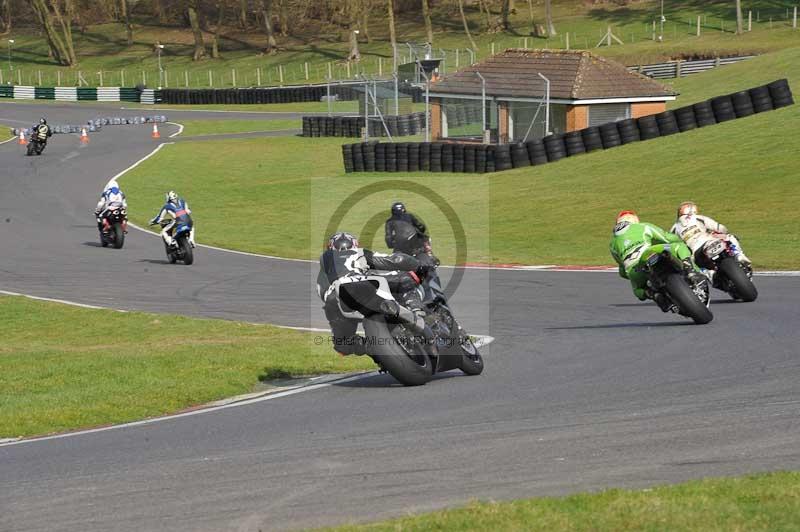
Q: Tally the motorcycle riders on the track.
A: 7